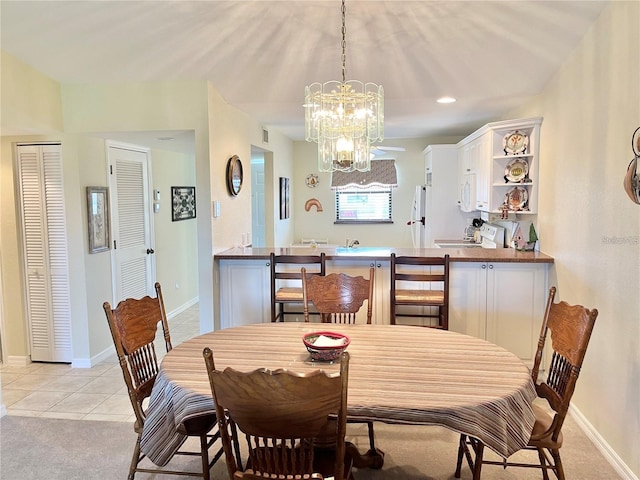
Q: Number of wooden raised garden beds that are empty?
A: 0